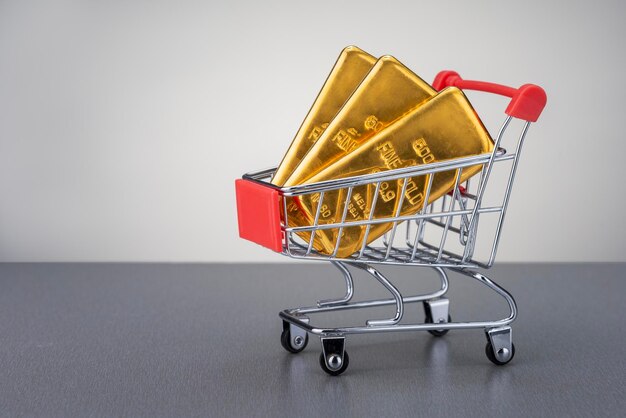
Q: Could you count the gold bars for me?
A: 3